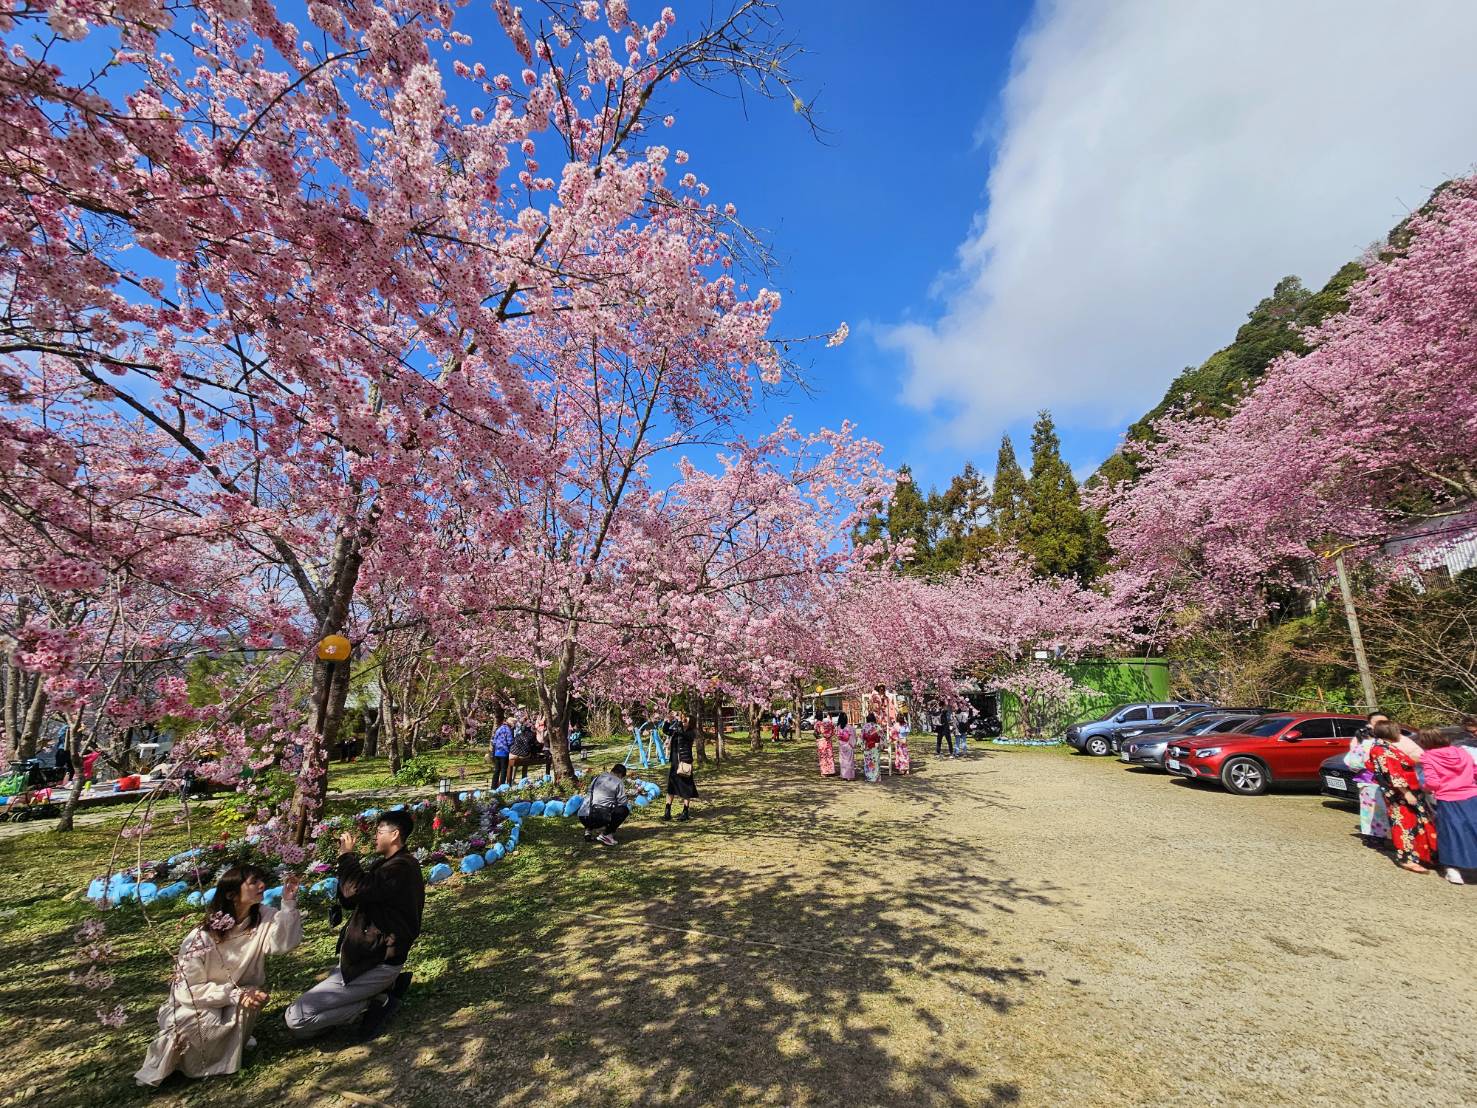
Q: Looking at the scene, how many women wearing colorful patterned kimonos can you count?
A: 7